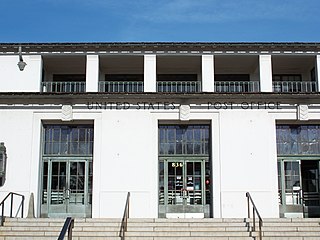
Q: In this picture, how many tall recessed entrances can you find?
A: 3